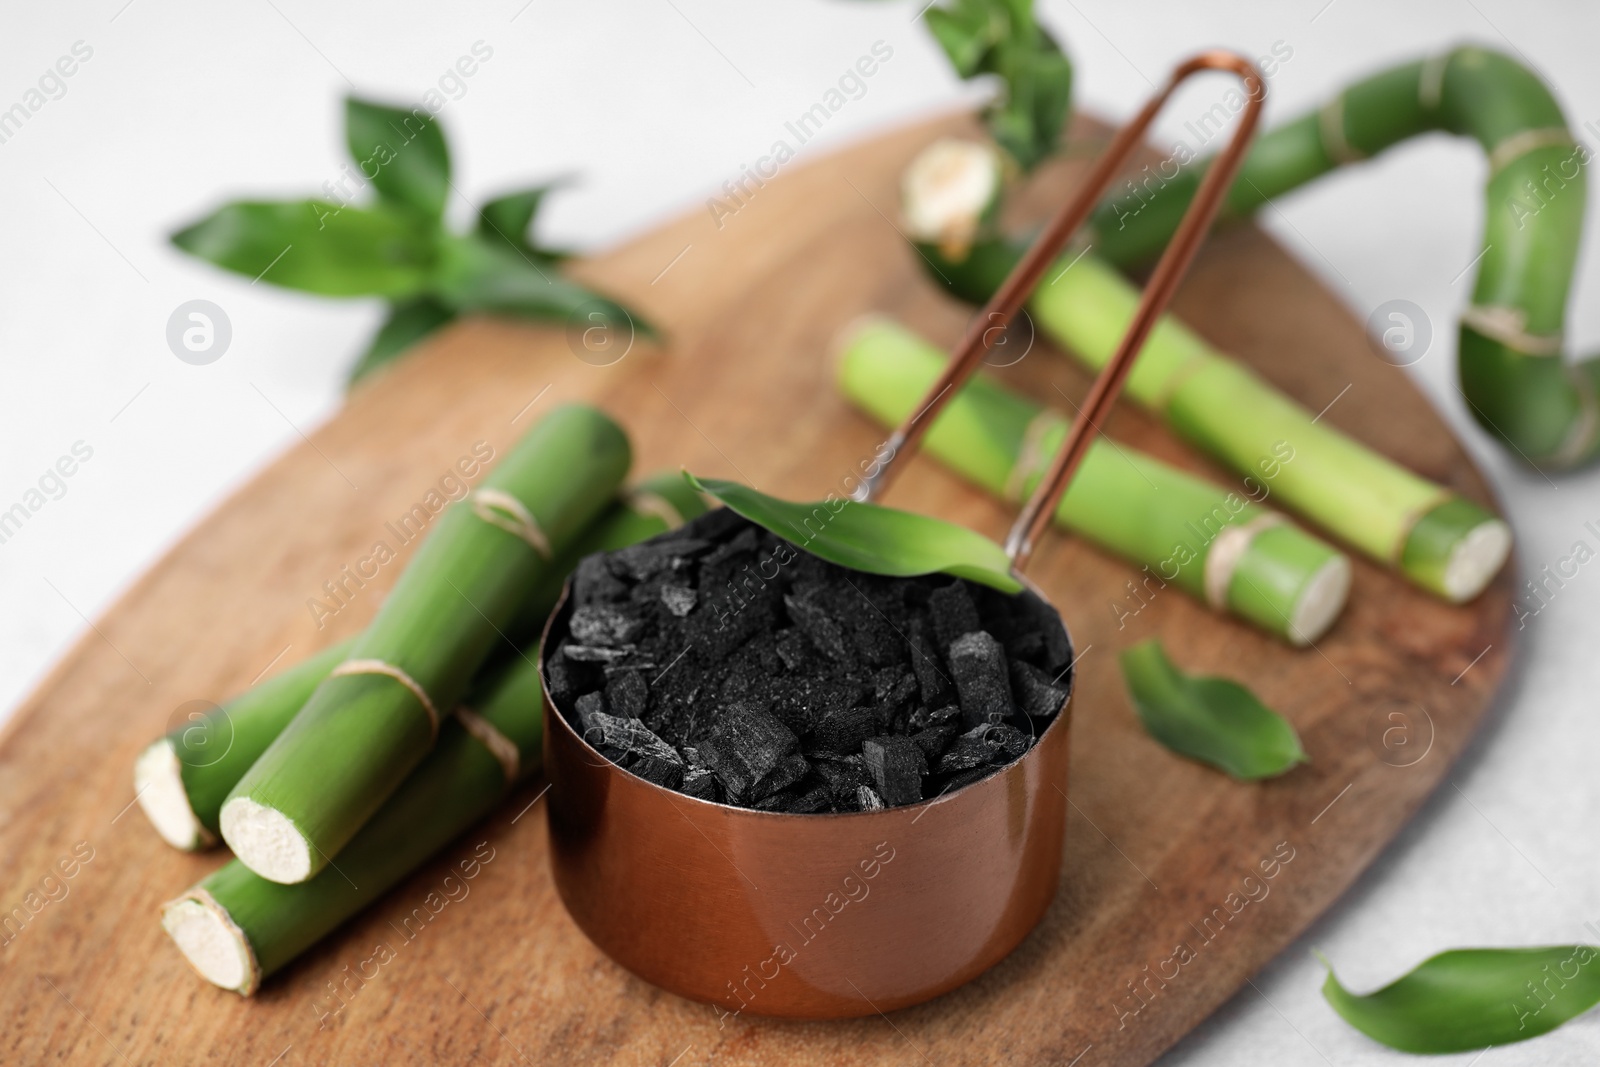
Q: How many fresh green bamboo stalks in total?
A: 6